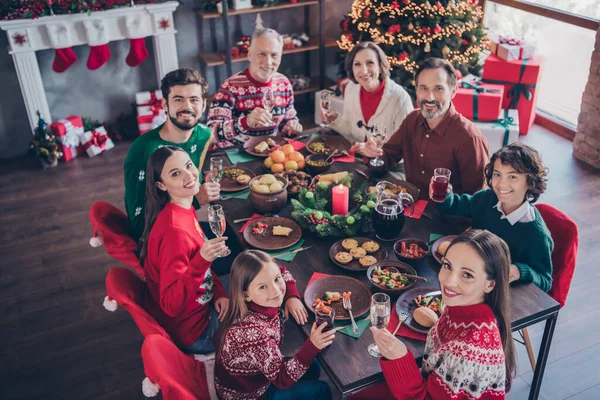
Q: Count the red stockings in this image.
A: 3